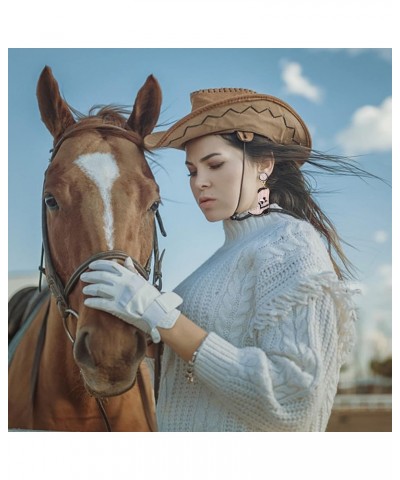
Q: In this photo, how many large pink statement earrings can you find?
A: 1